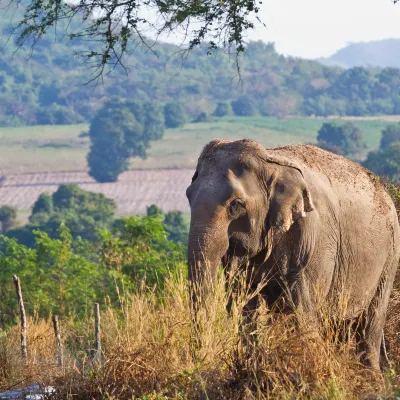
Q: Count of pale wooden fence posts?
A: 3